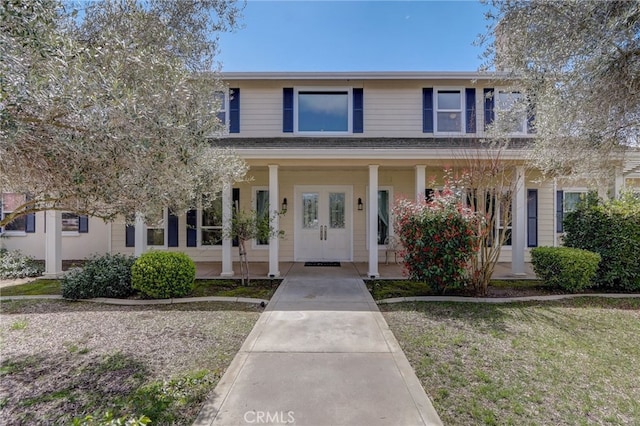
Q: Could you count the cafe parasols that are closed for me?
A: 0